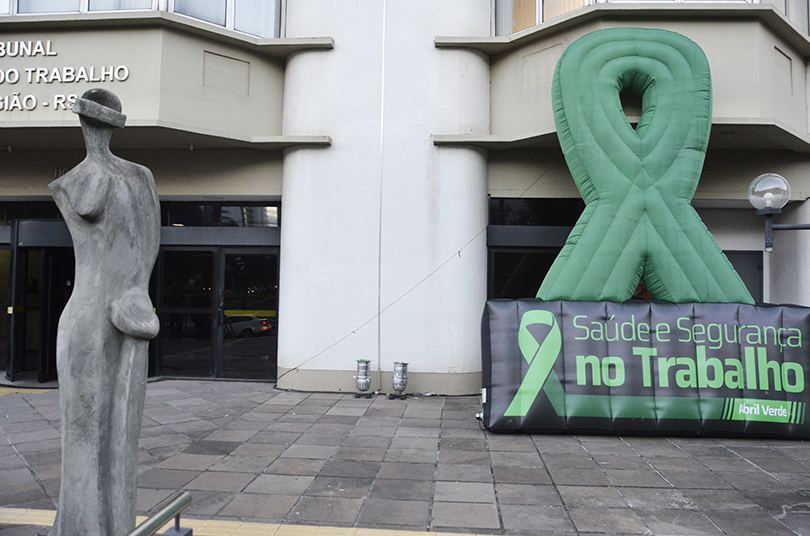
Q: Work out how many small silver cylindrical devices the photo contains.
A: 2